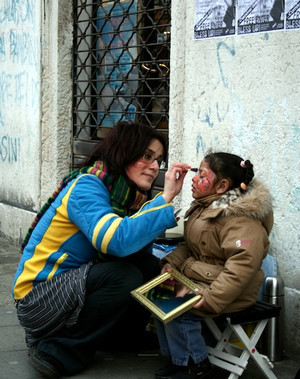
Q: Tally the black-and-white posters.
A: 3